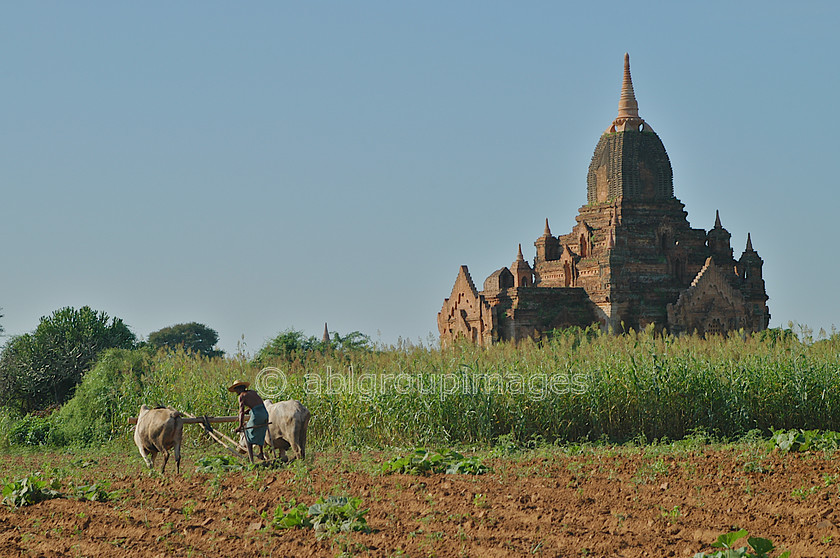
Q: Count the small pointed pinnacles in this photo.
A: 4